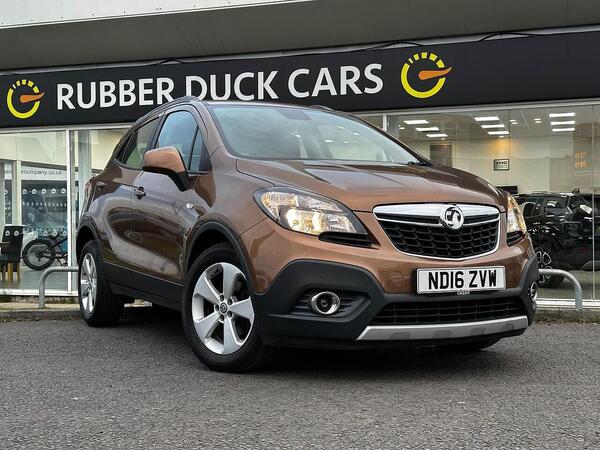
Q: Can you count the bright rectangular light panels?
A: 9